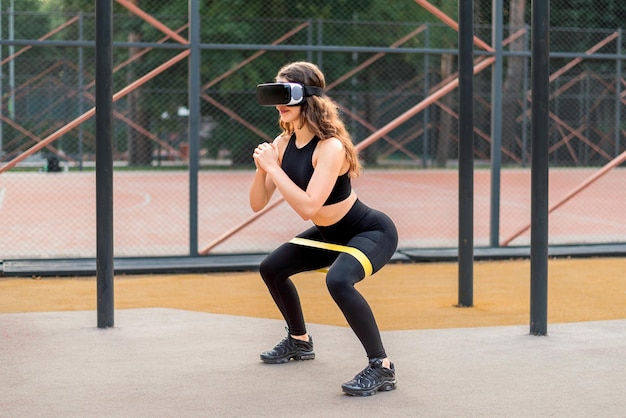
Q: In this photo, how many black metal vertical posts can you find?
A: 3